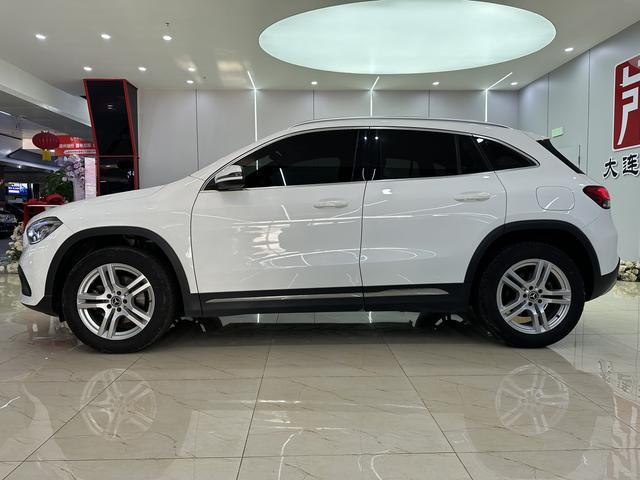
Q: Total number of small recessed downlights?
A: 11